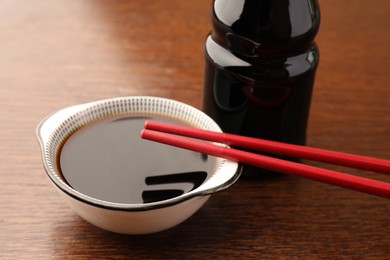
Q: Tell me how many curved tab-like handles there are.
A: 2